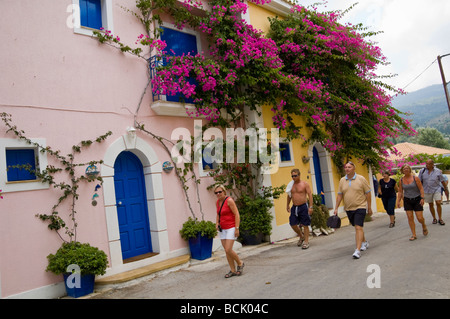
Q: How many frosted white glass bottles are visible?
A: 0